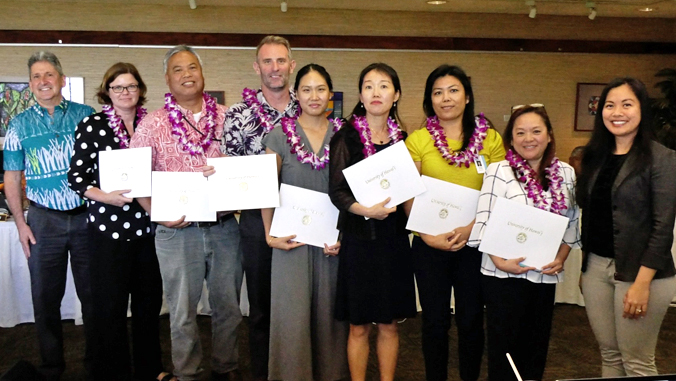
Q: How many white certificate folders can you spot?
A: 7